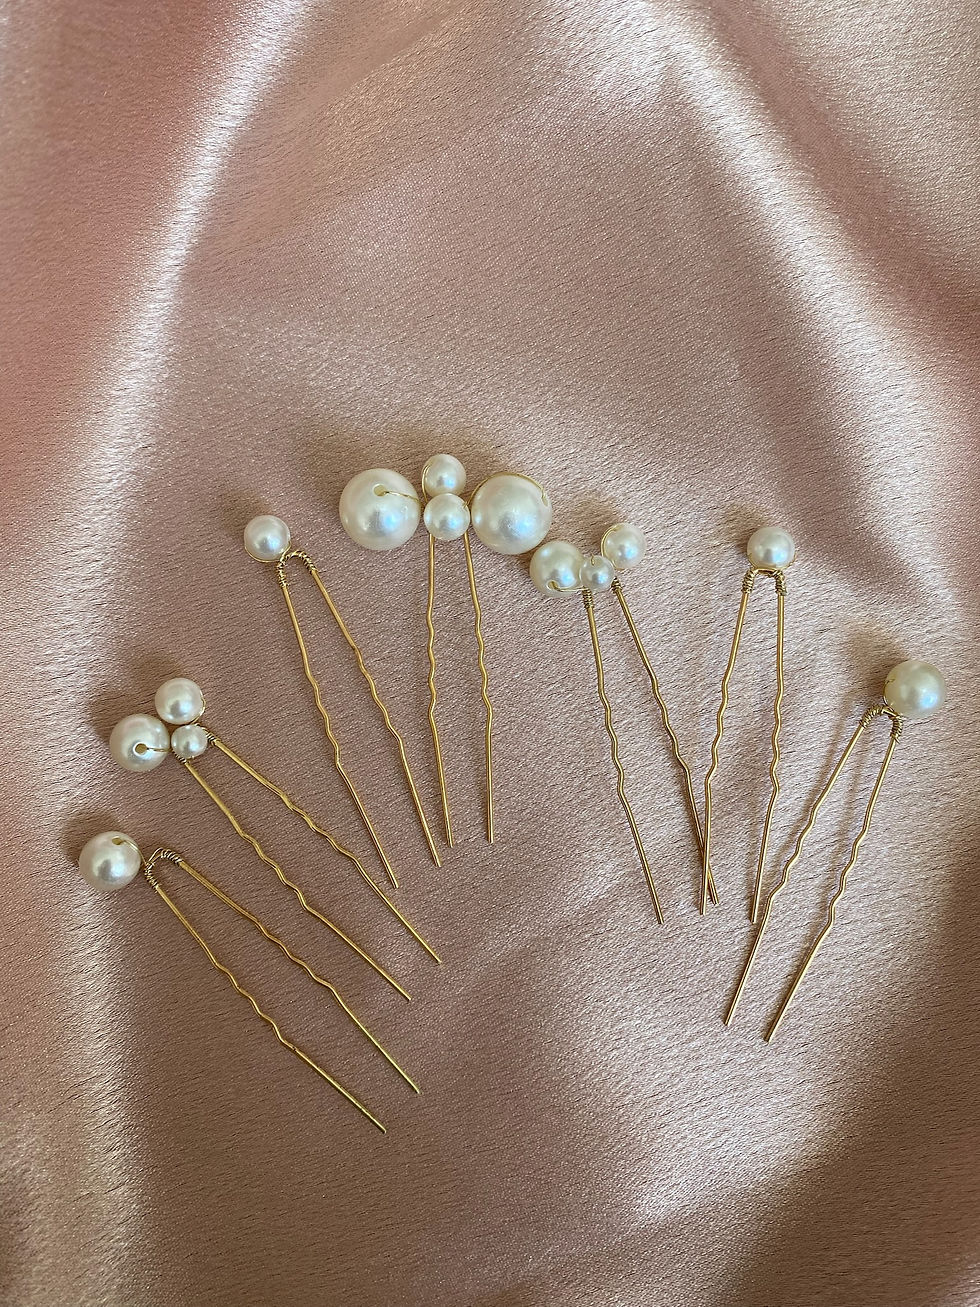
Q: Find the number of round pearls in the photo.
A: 14